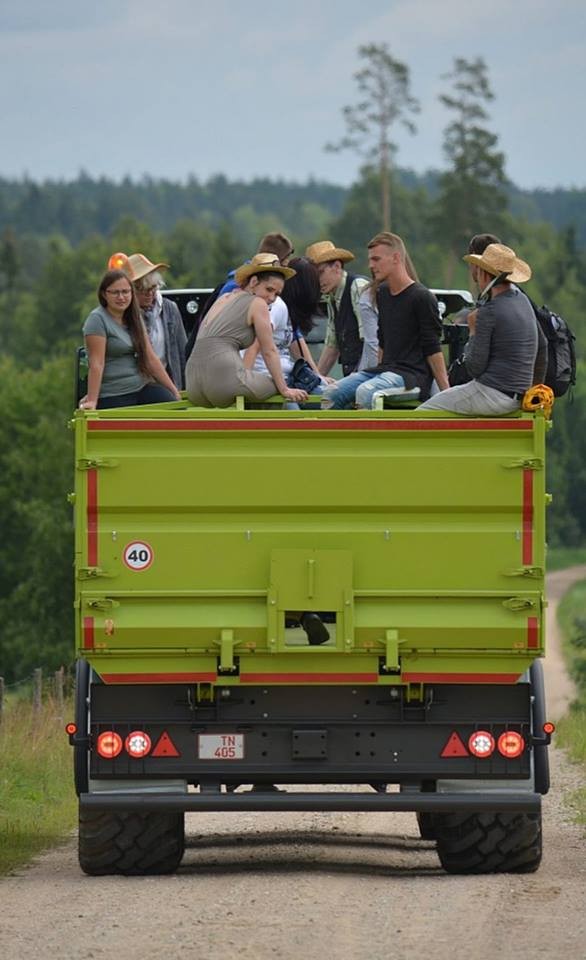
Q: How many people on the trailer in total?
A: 10